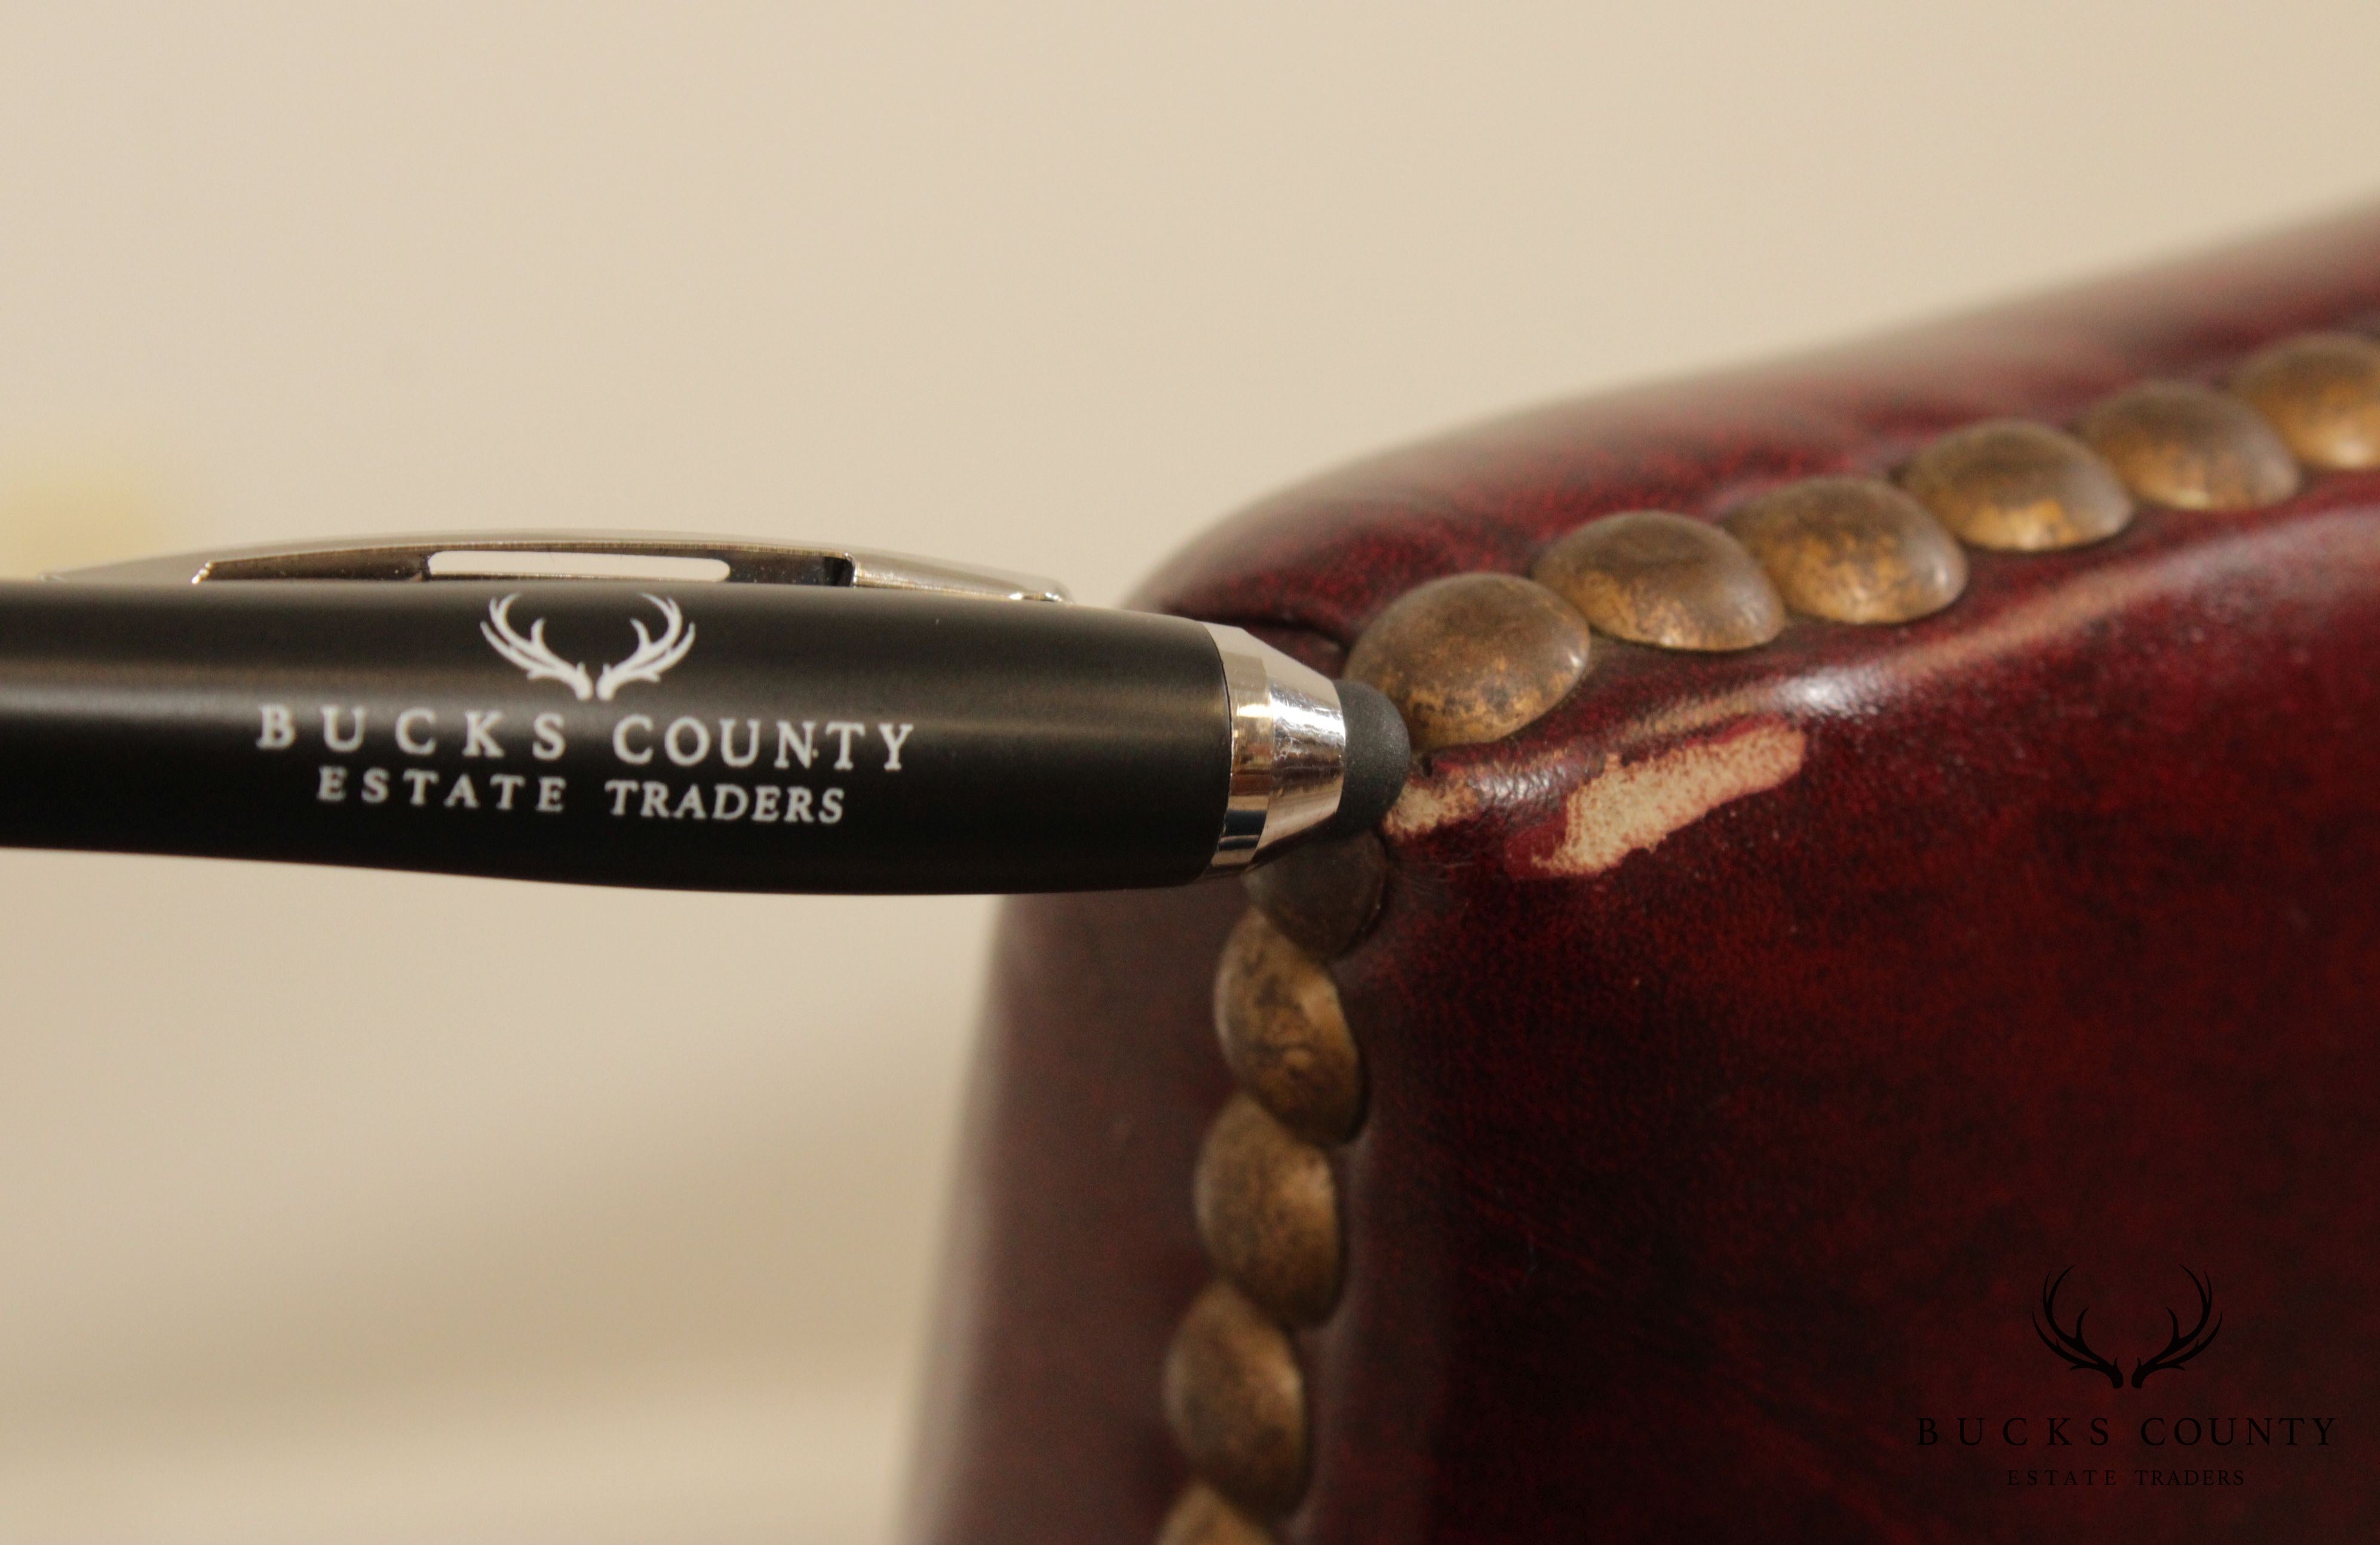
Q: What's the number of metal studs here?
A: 11